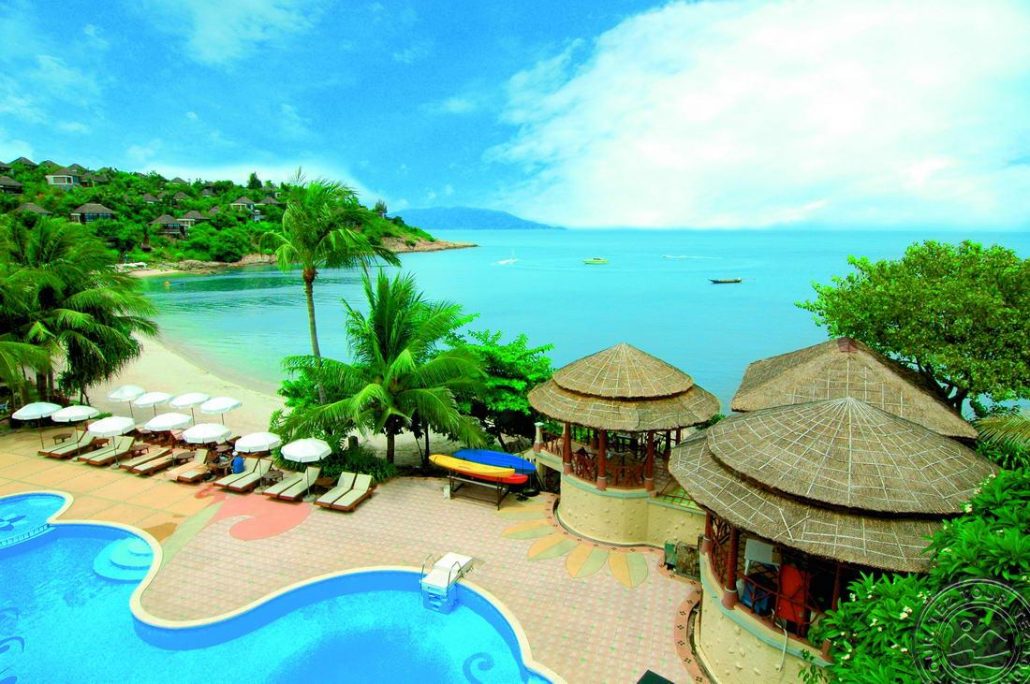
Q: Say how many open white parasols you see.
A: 11